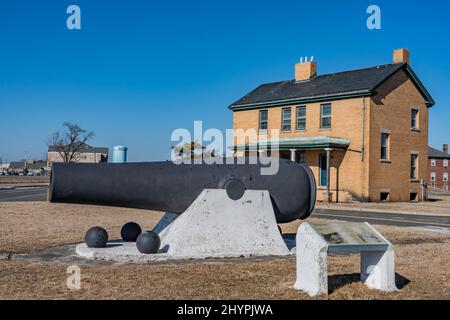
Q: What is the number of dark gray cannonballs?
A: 3